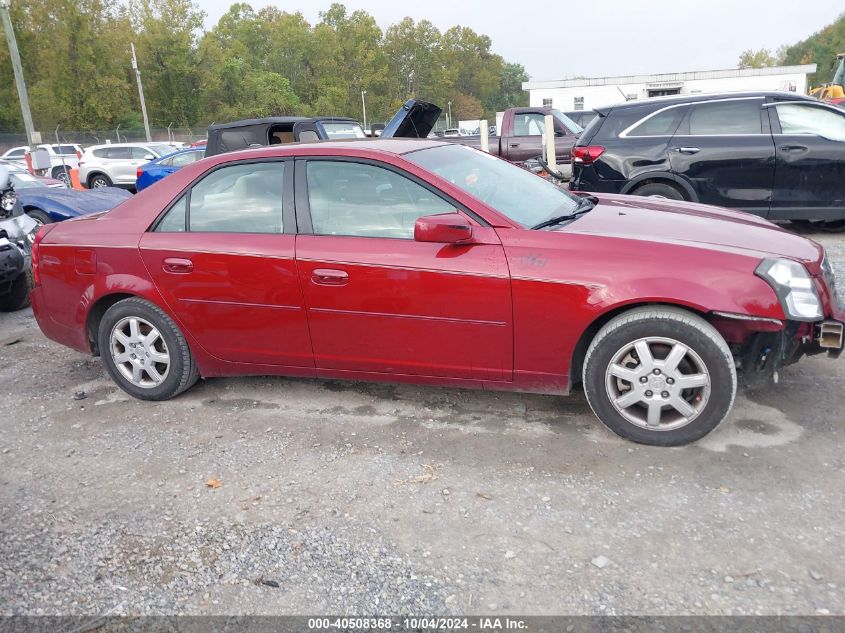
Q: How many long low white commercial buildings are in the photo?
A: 1